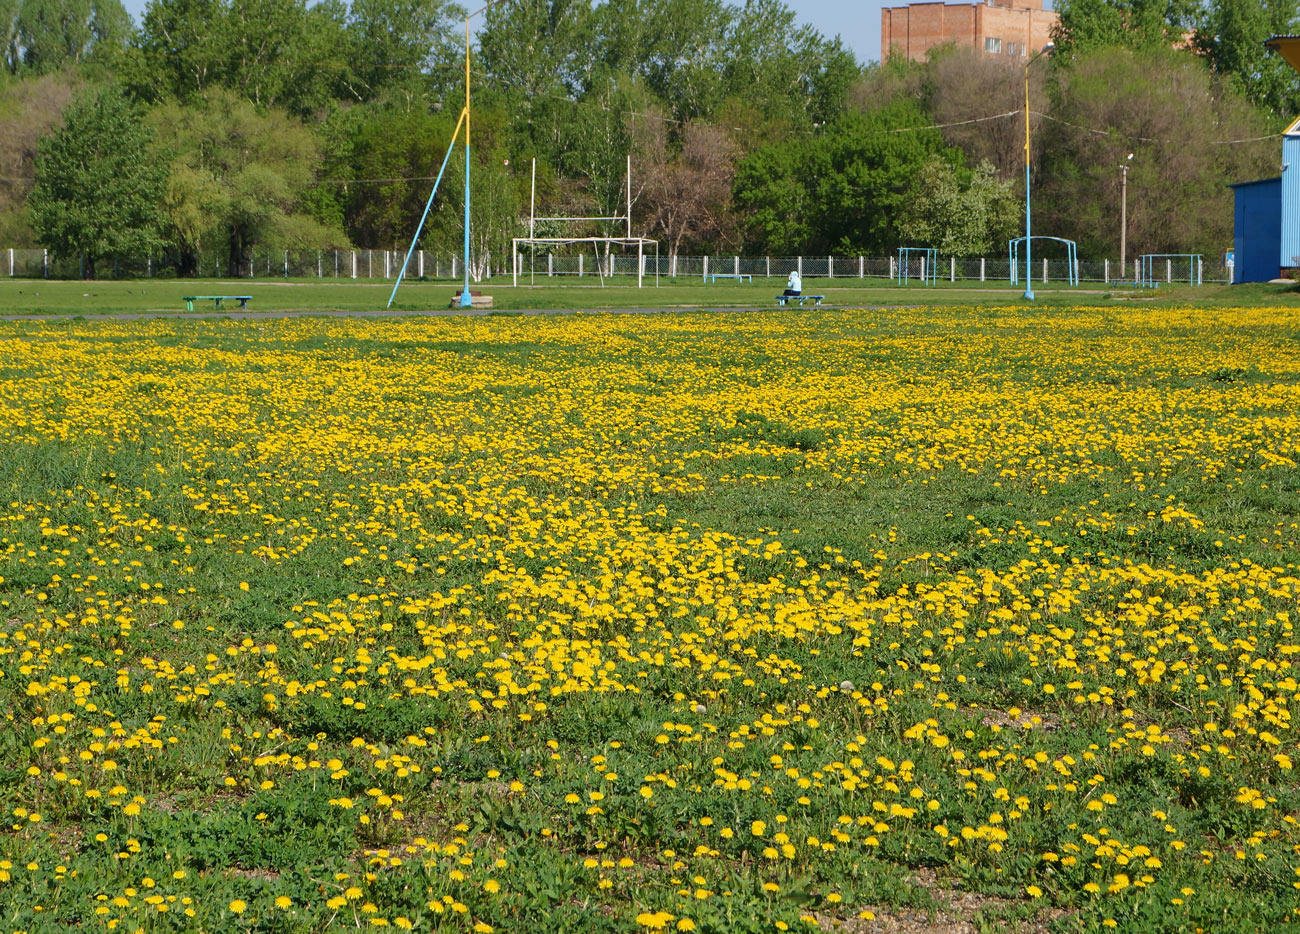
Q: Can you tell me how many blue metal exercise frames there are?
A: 3